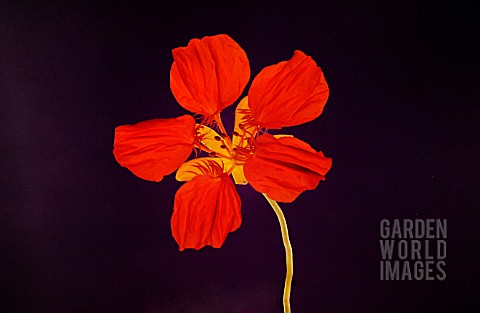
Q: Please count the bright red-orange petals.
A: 5